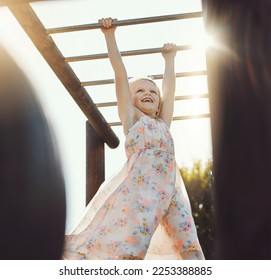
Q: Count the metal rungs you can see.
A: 5